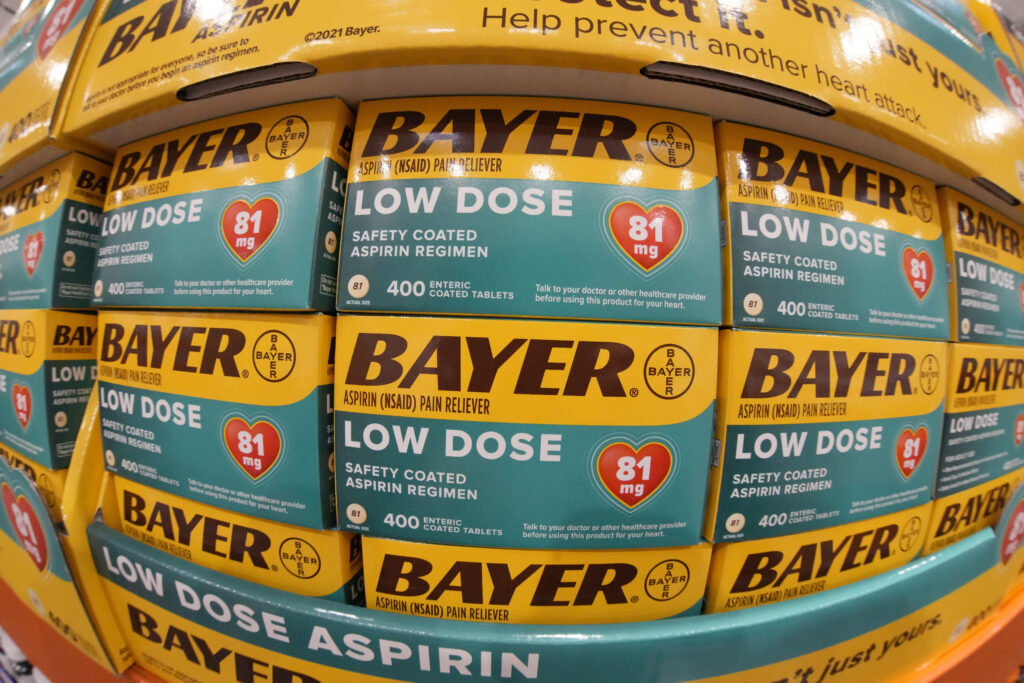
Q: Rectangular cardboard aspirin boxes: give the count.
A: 15